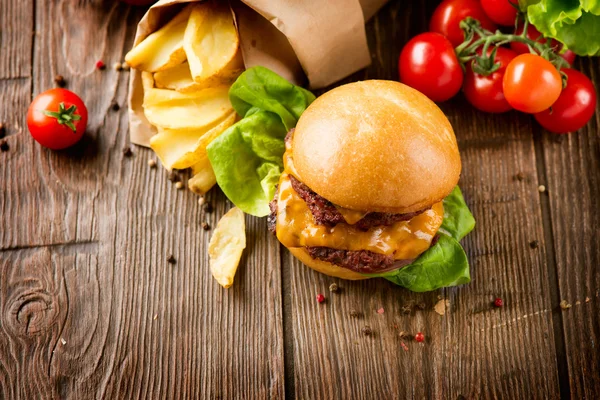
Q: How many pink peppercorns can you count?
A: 4